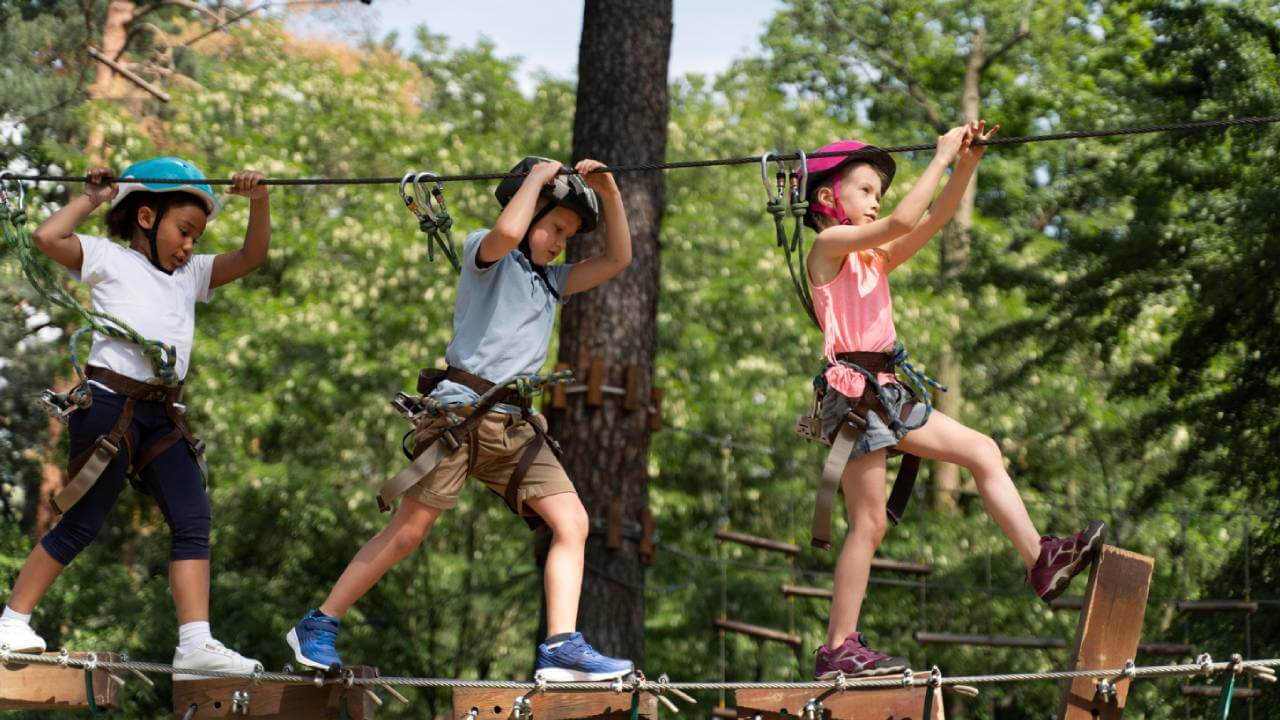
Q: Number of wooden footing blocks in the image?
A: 5